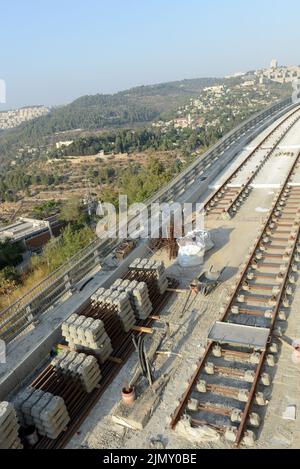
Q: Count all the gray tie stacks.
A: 7